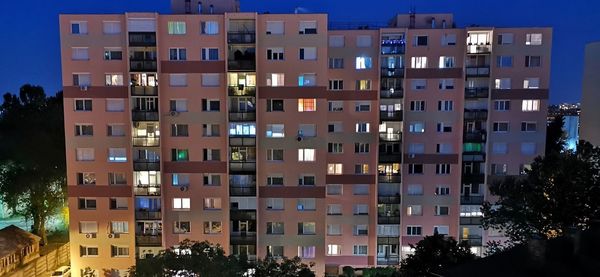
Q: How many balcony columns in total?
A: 4